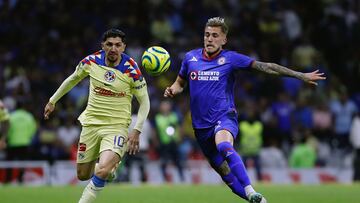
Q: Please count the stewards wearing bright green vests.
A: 4